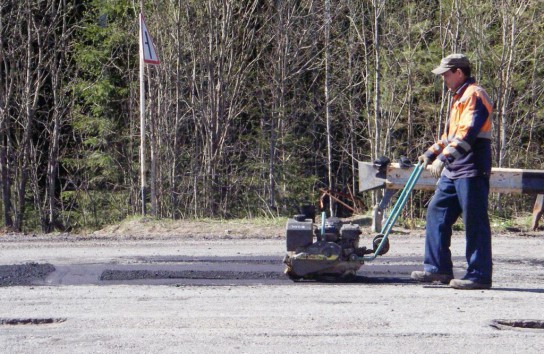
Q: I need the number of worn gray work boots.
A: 2